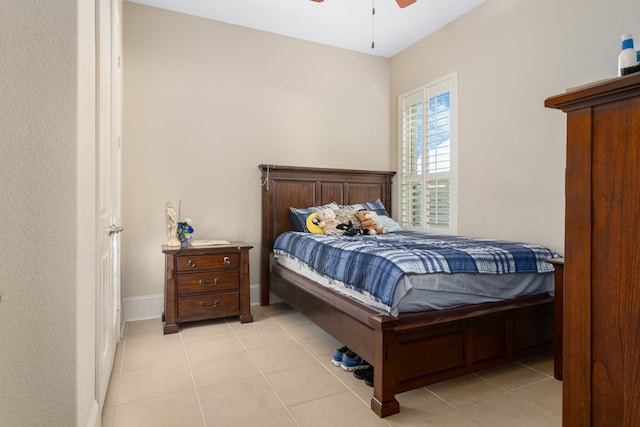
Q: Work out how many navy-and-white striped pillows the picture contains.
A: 2